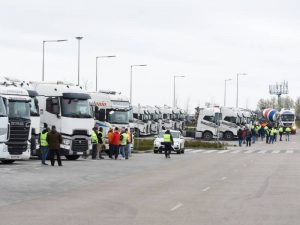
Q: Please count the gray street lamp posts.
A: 7